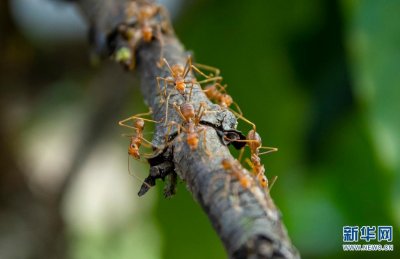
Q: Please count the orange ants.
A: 7